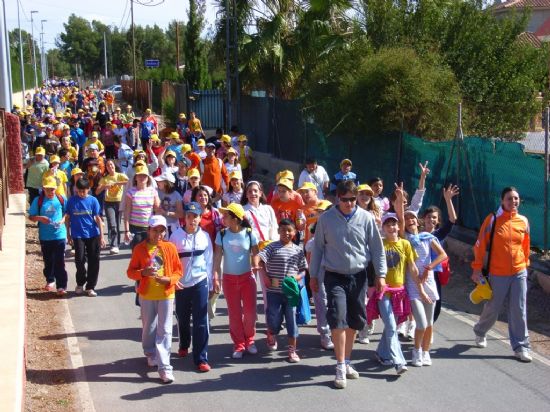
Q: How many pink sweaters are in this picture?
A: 1